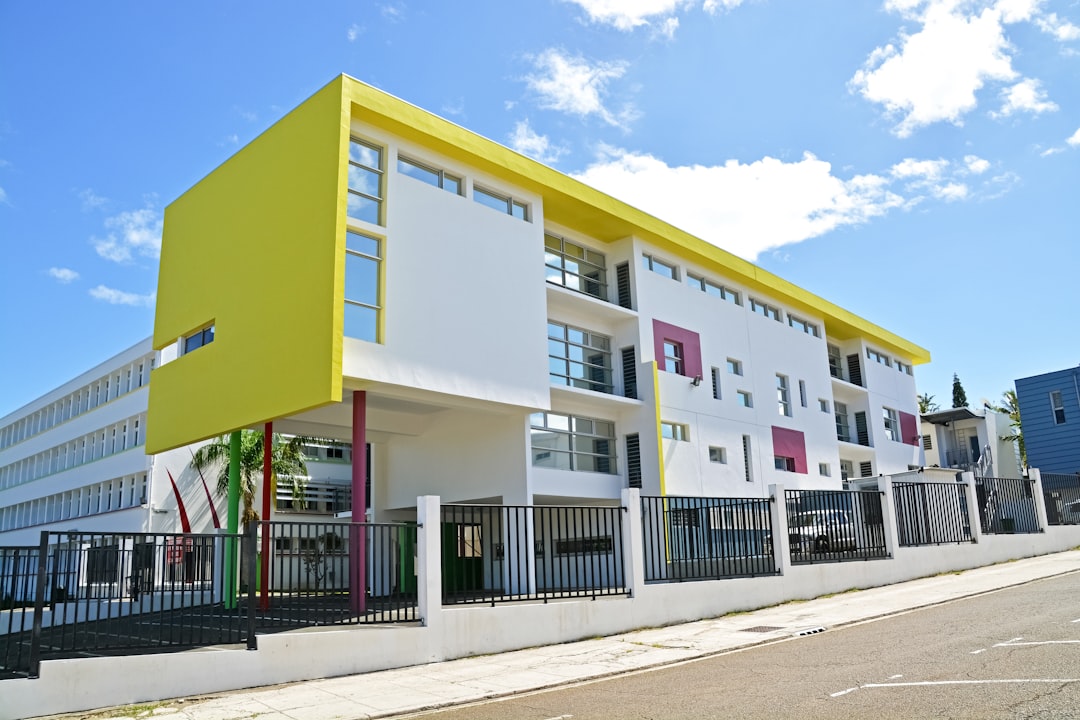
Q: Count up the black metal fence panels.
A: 9